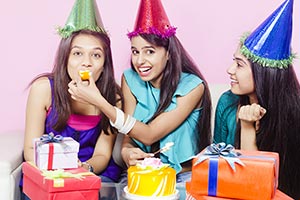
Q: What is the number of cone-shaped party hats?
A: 3